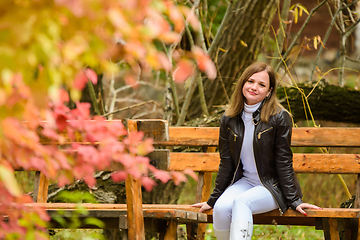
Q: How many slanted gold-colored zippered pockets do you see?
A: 2